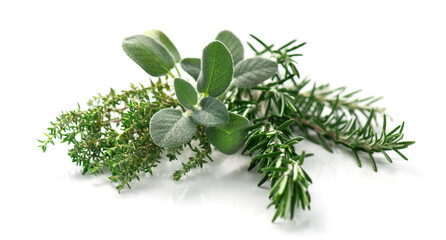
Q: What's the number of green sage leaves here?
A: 10